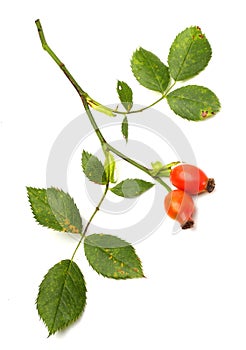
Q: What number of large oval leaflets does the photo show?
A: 6